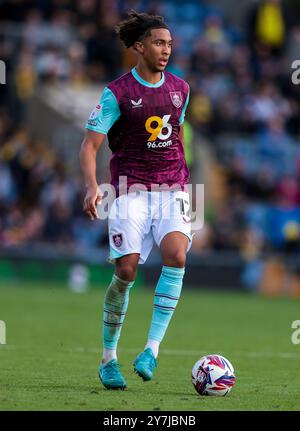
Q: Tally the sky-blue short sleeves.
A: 2